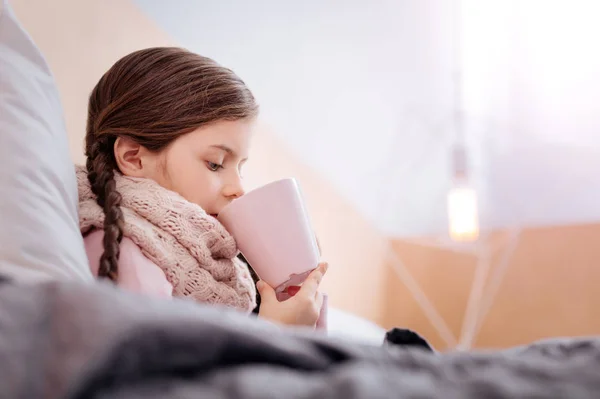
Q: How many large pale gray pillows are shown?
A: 1